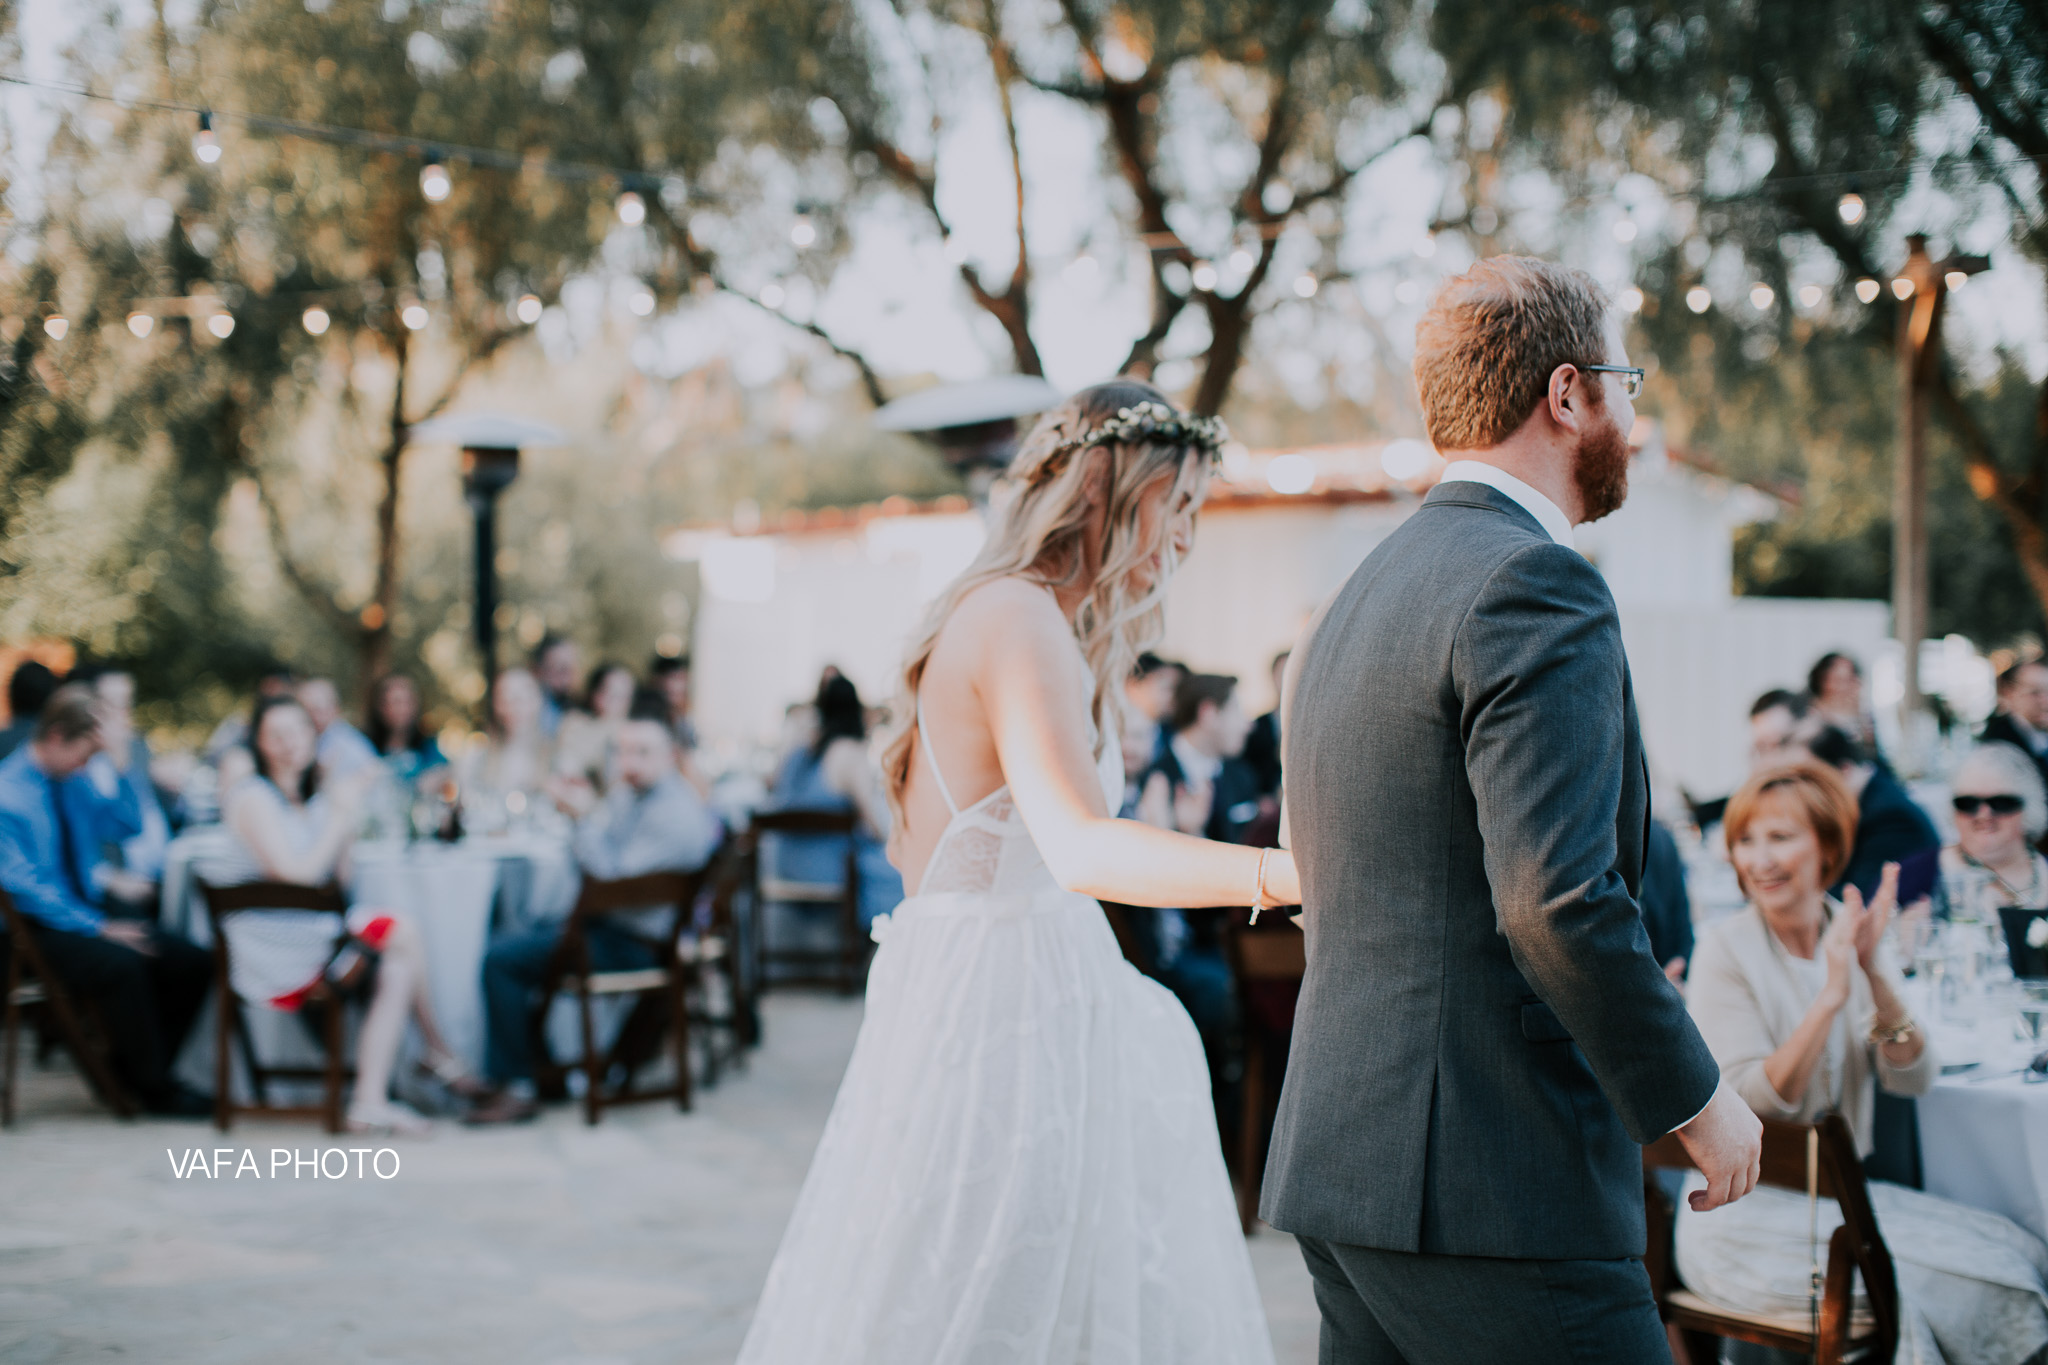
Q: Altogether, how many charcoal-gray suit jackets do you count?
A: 1